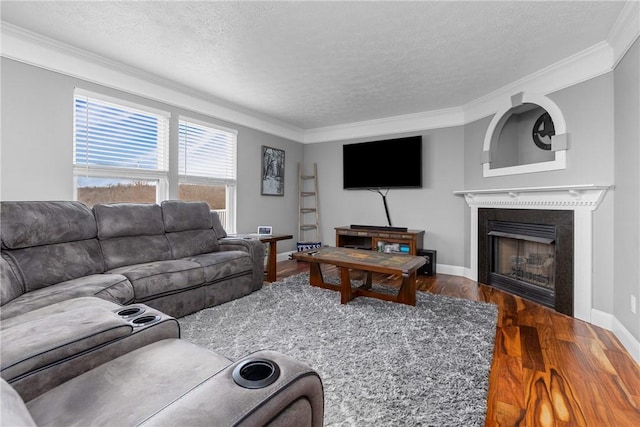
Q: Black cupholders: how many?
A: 3